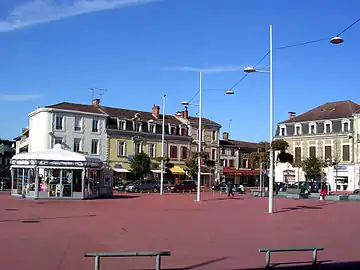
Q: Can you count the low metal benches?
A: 2